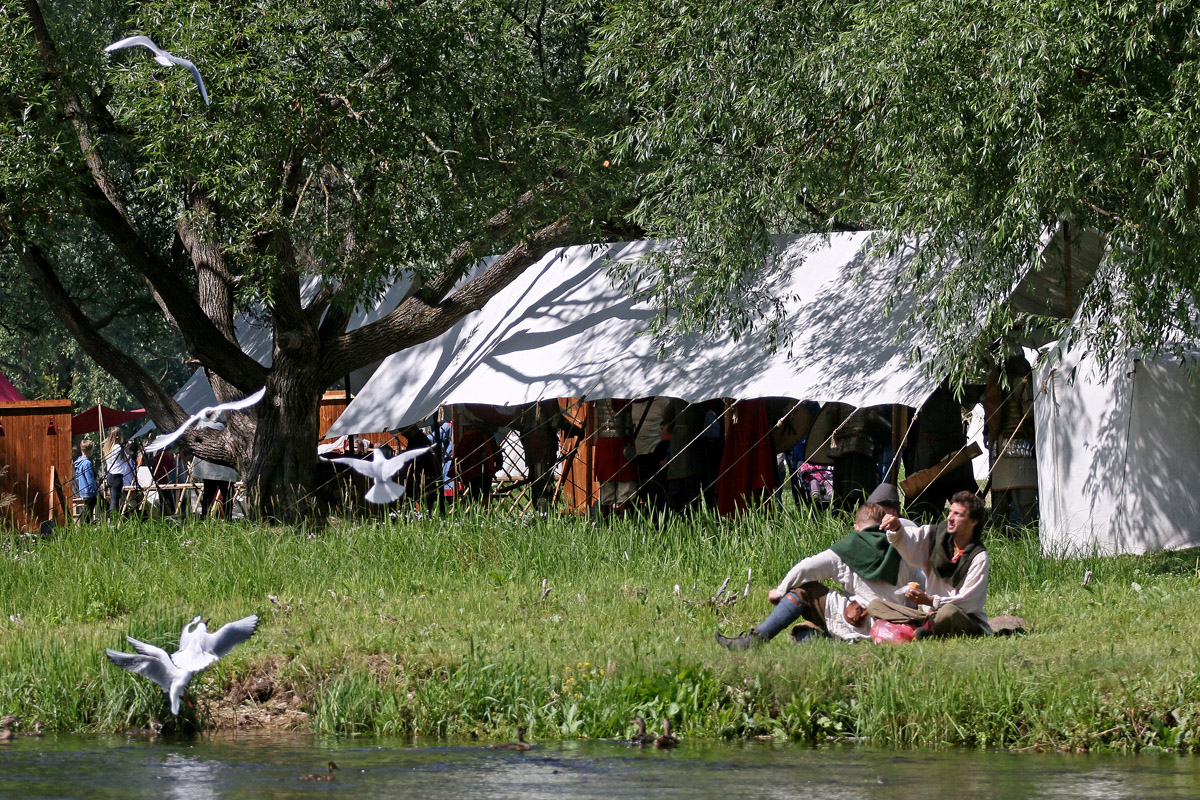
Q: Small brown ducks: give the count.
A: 7